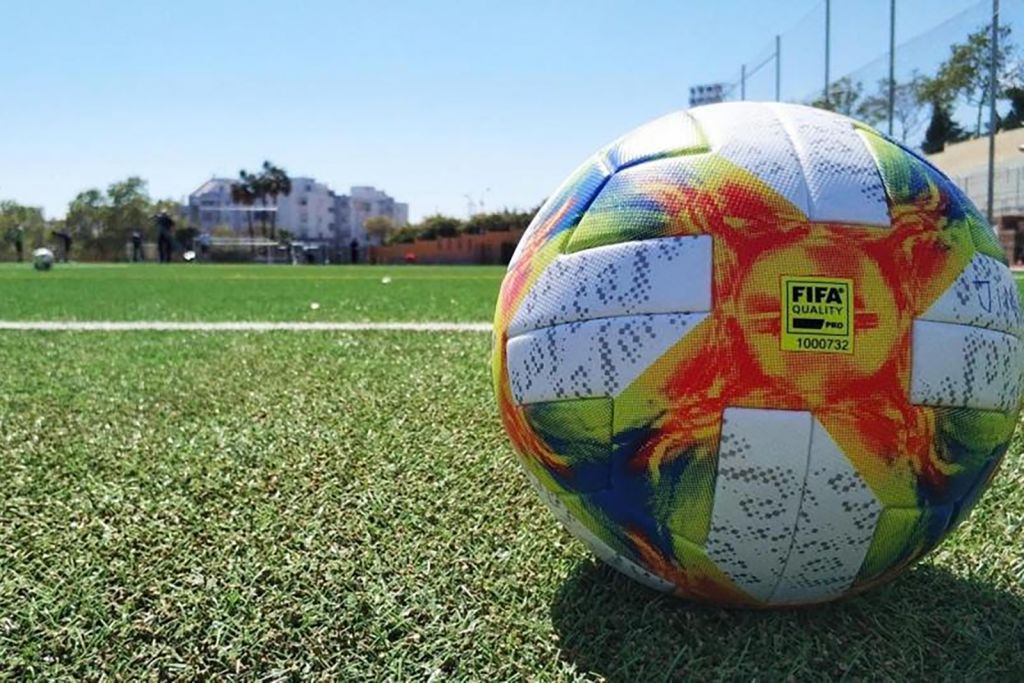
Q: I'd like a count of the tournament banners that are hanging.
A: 0